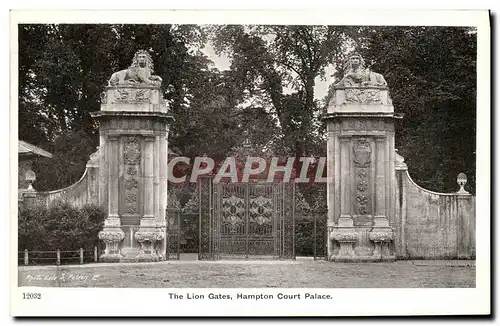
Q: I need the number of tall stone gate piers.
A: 2